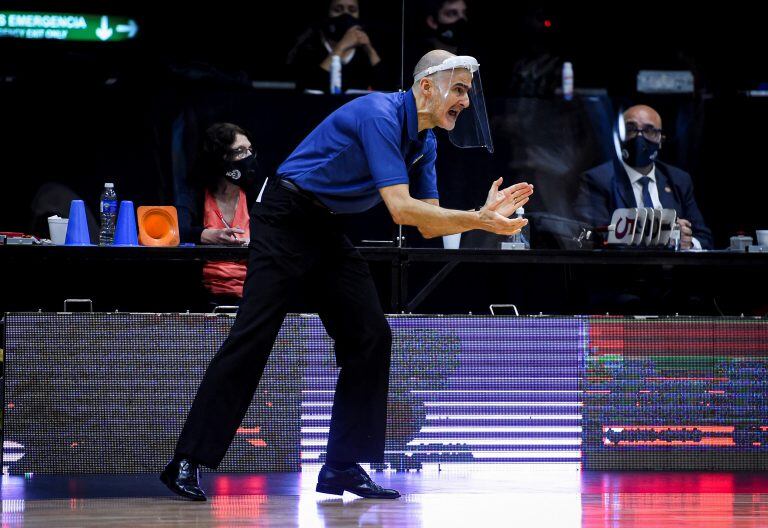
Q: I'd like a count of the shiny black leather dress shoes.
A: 2